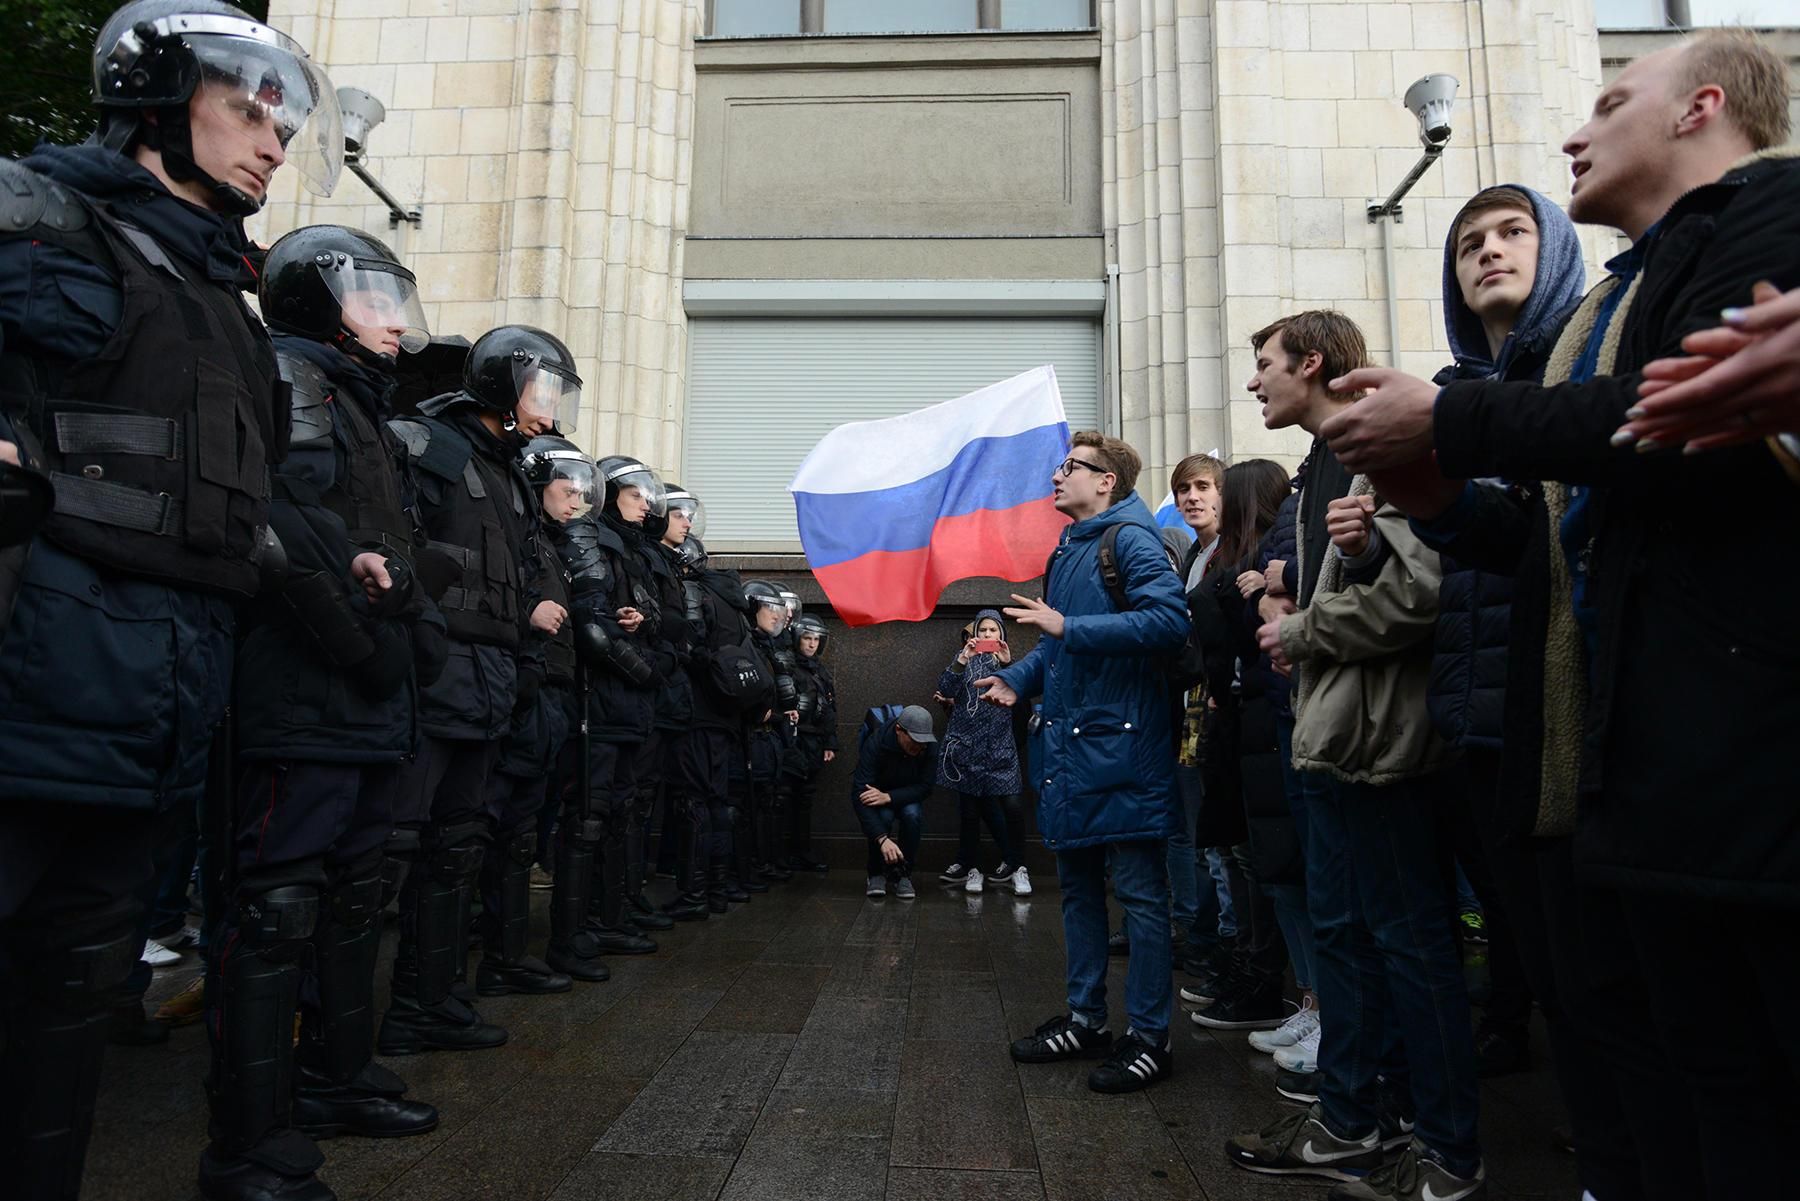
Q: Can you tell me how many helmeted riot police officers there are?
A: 10